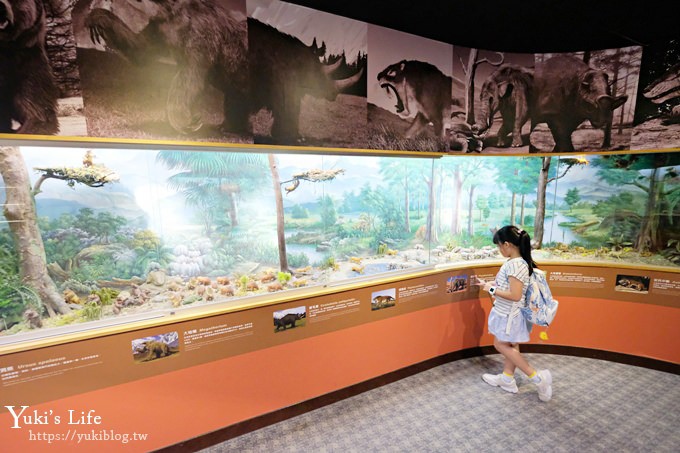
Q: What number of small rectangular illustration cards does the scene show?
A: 5